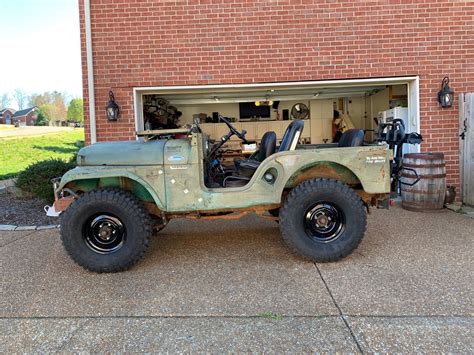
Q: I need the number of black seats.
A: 3